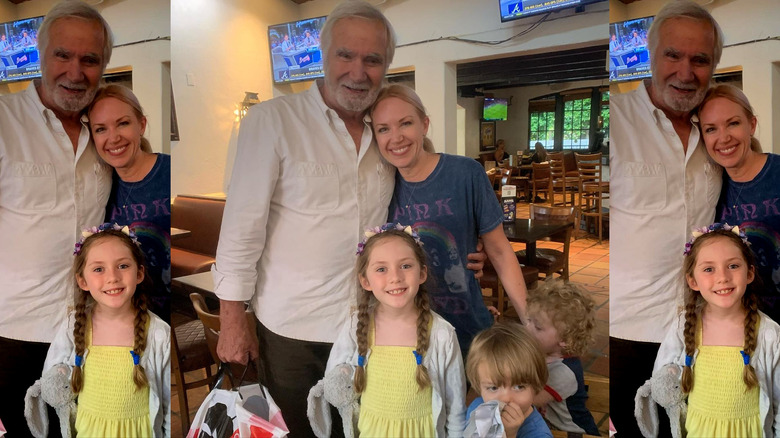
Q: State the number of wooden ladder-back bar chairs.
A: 2